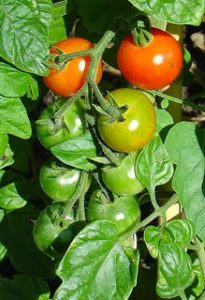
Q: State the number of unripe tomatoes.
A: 6